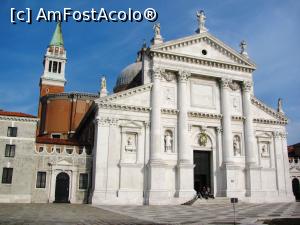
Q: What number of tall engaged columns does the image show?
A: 4